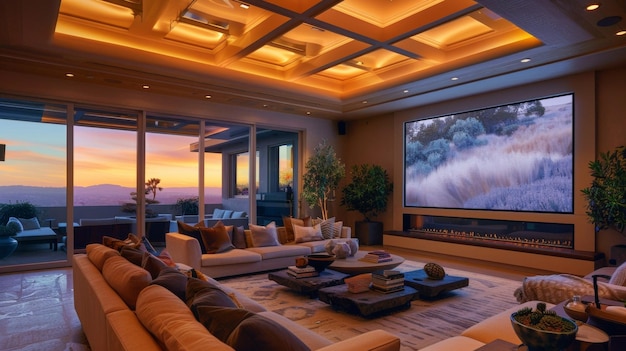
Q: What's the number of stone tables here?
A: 3